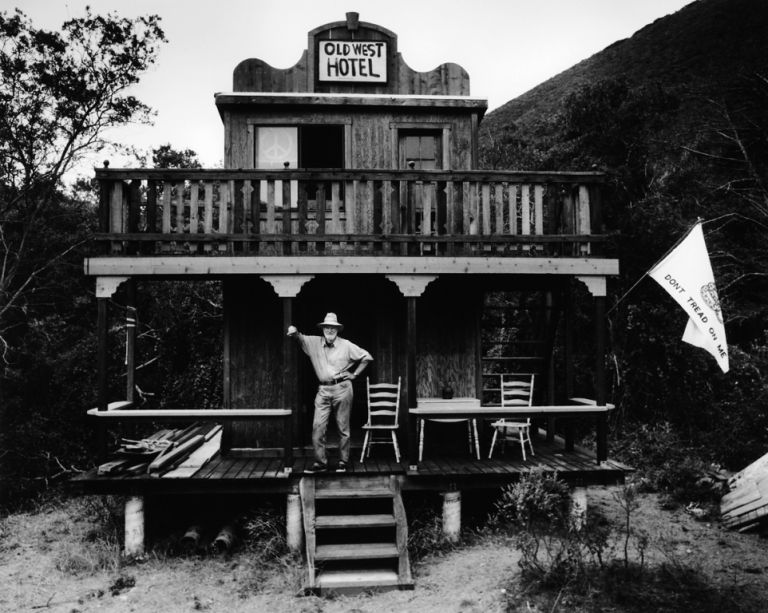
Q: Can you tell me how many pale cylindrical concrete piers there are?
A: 4